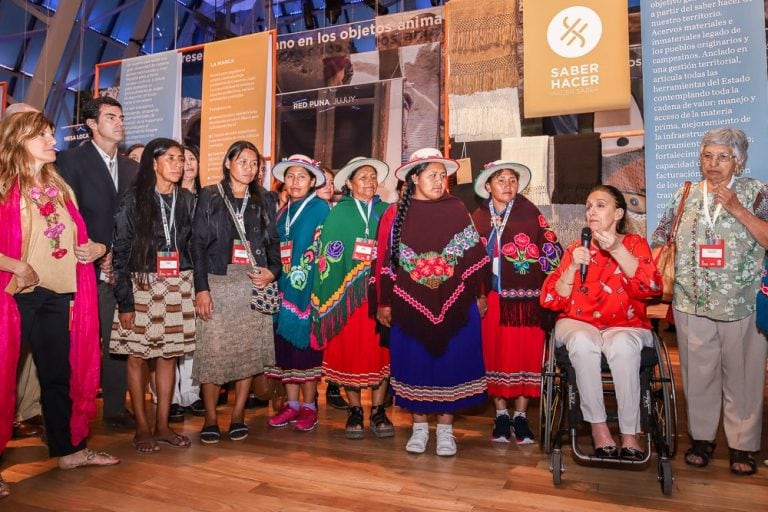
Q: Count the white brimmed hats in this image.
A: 4